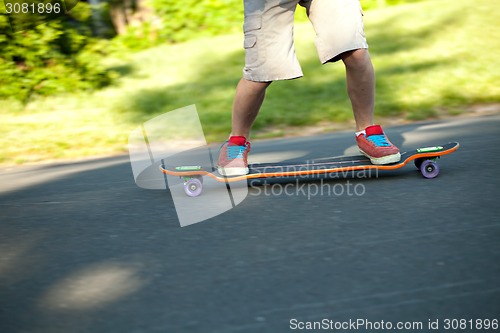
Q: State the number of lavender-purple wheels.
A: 2